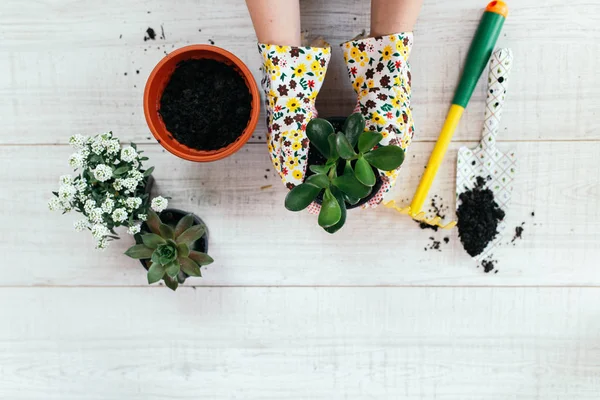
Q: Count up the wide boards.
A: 3